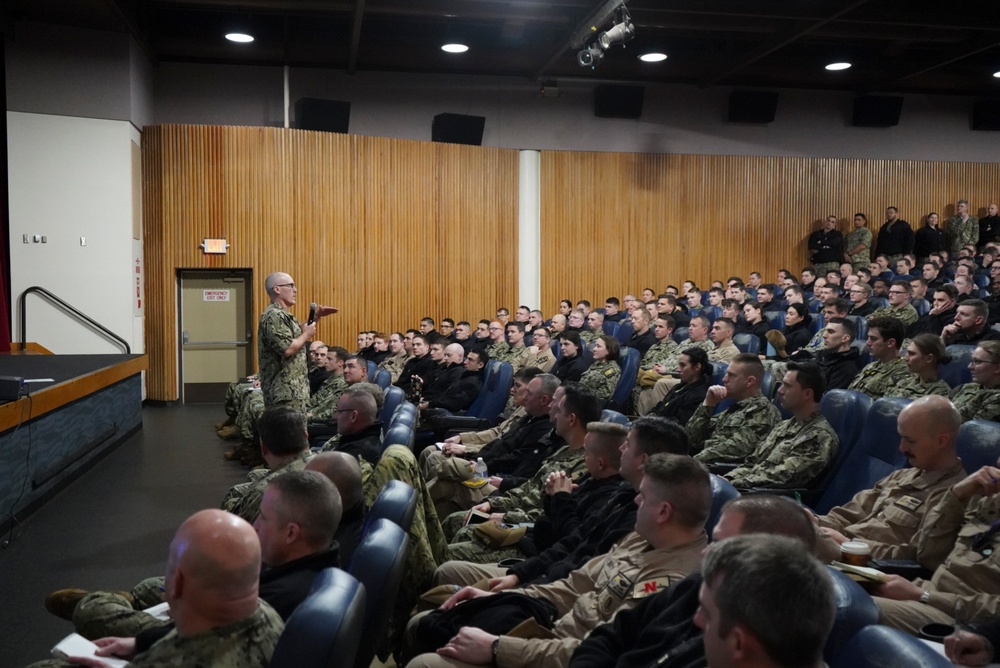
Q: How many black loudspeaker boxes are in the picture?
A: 6